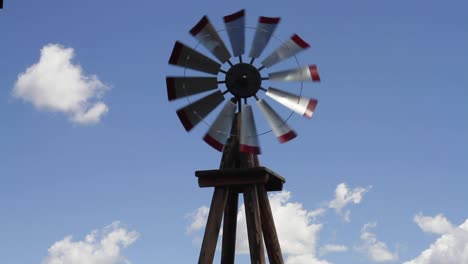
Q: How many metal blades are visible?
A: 12